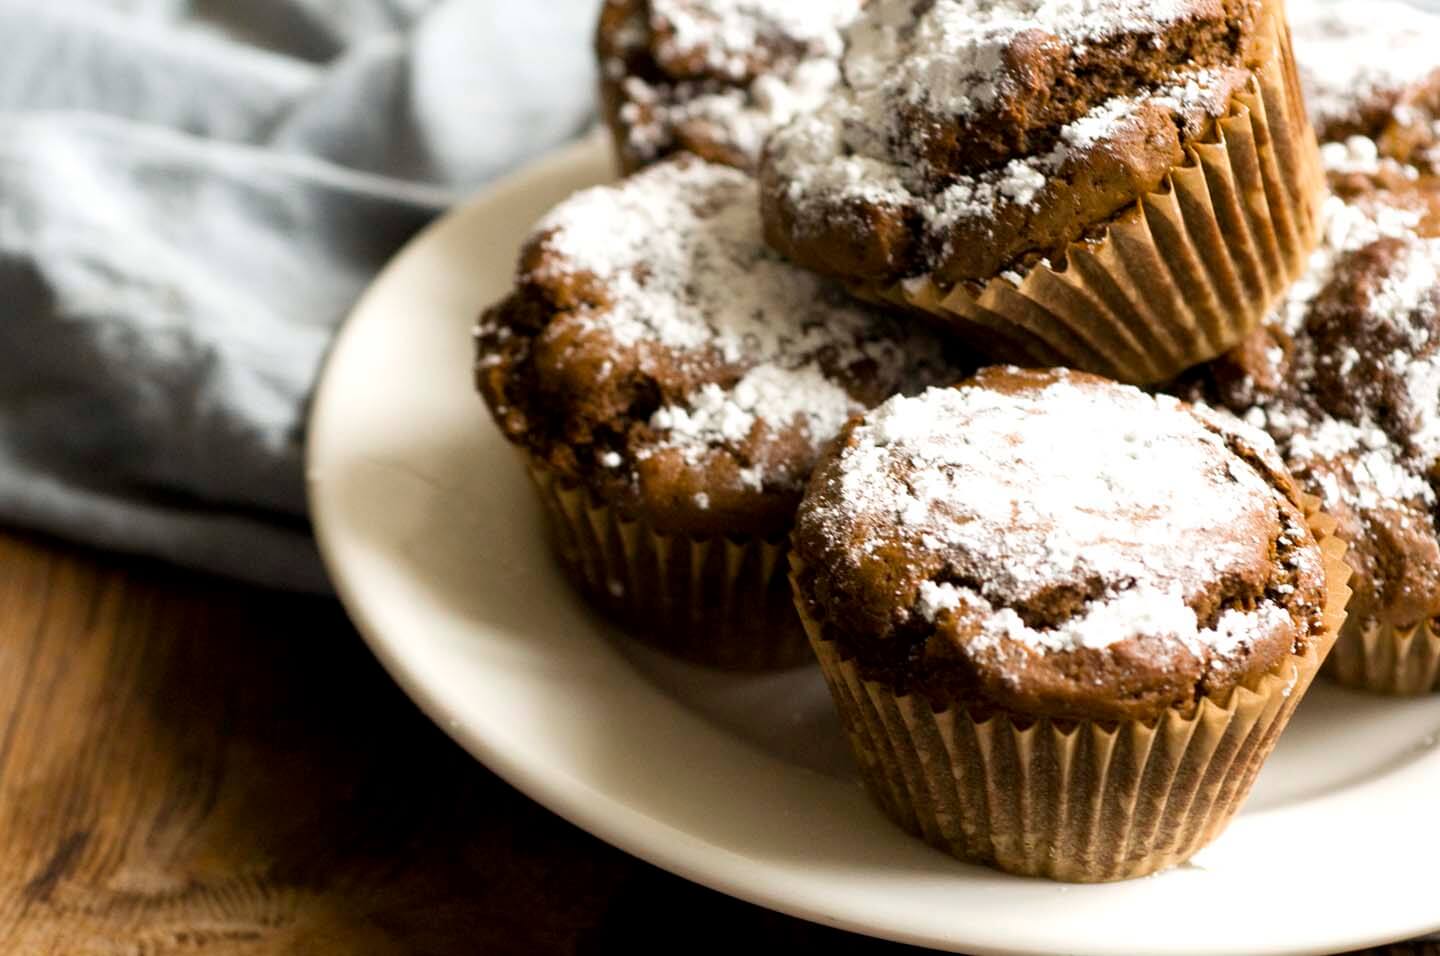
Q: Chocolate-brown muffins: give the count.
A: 6